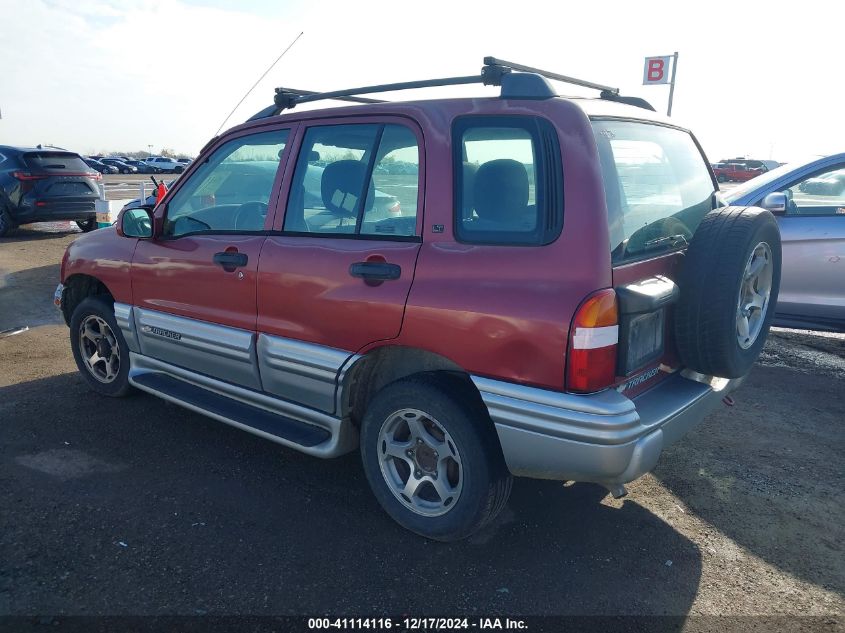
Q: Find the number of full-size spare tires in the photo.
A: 1